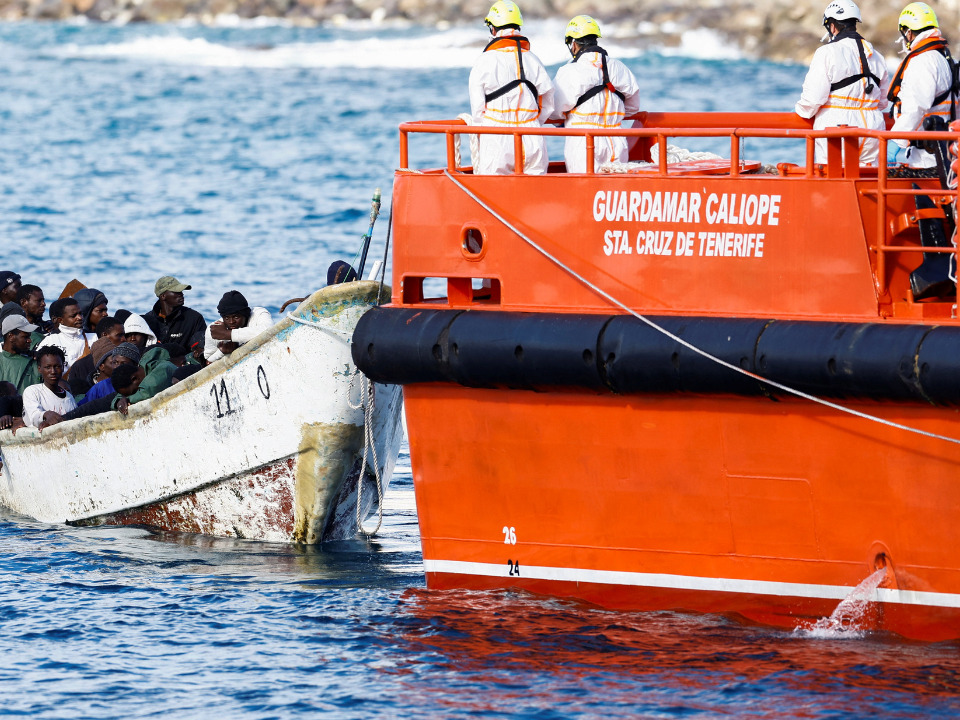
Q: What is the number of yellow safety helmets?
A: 3